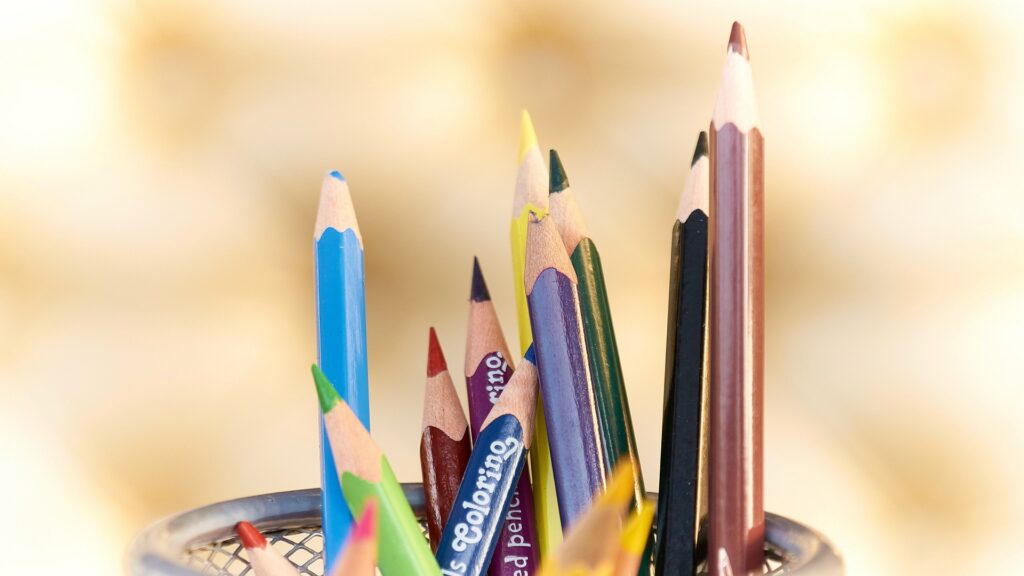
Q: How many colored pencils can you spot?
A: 14